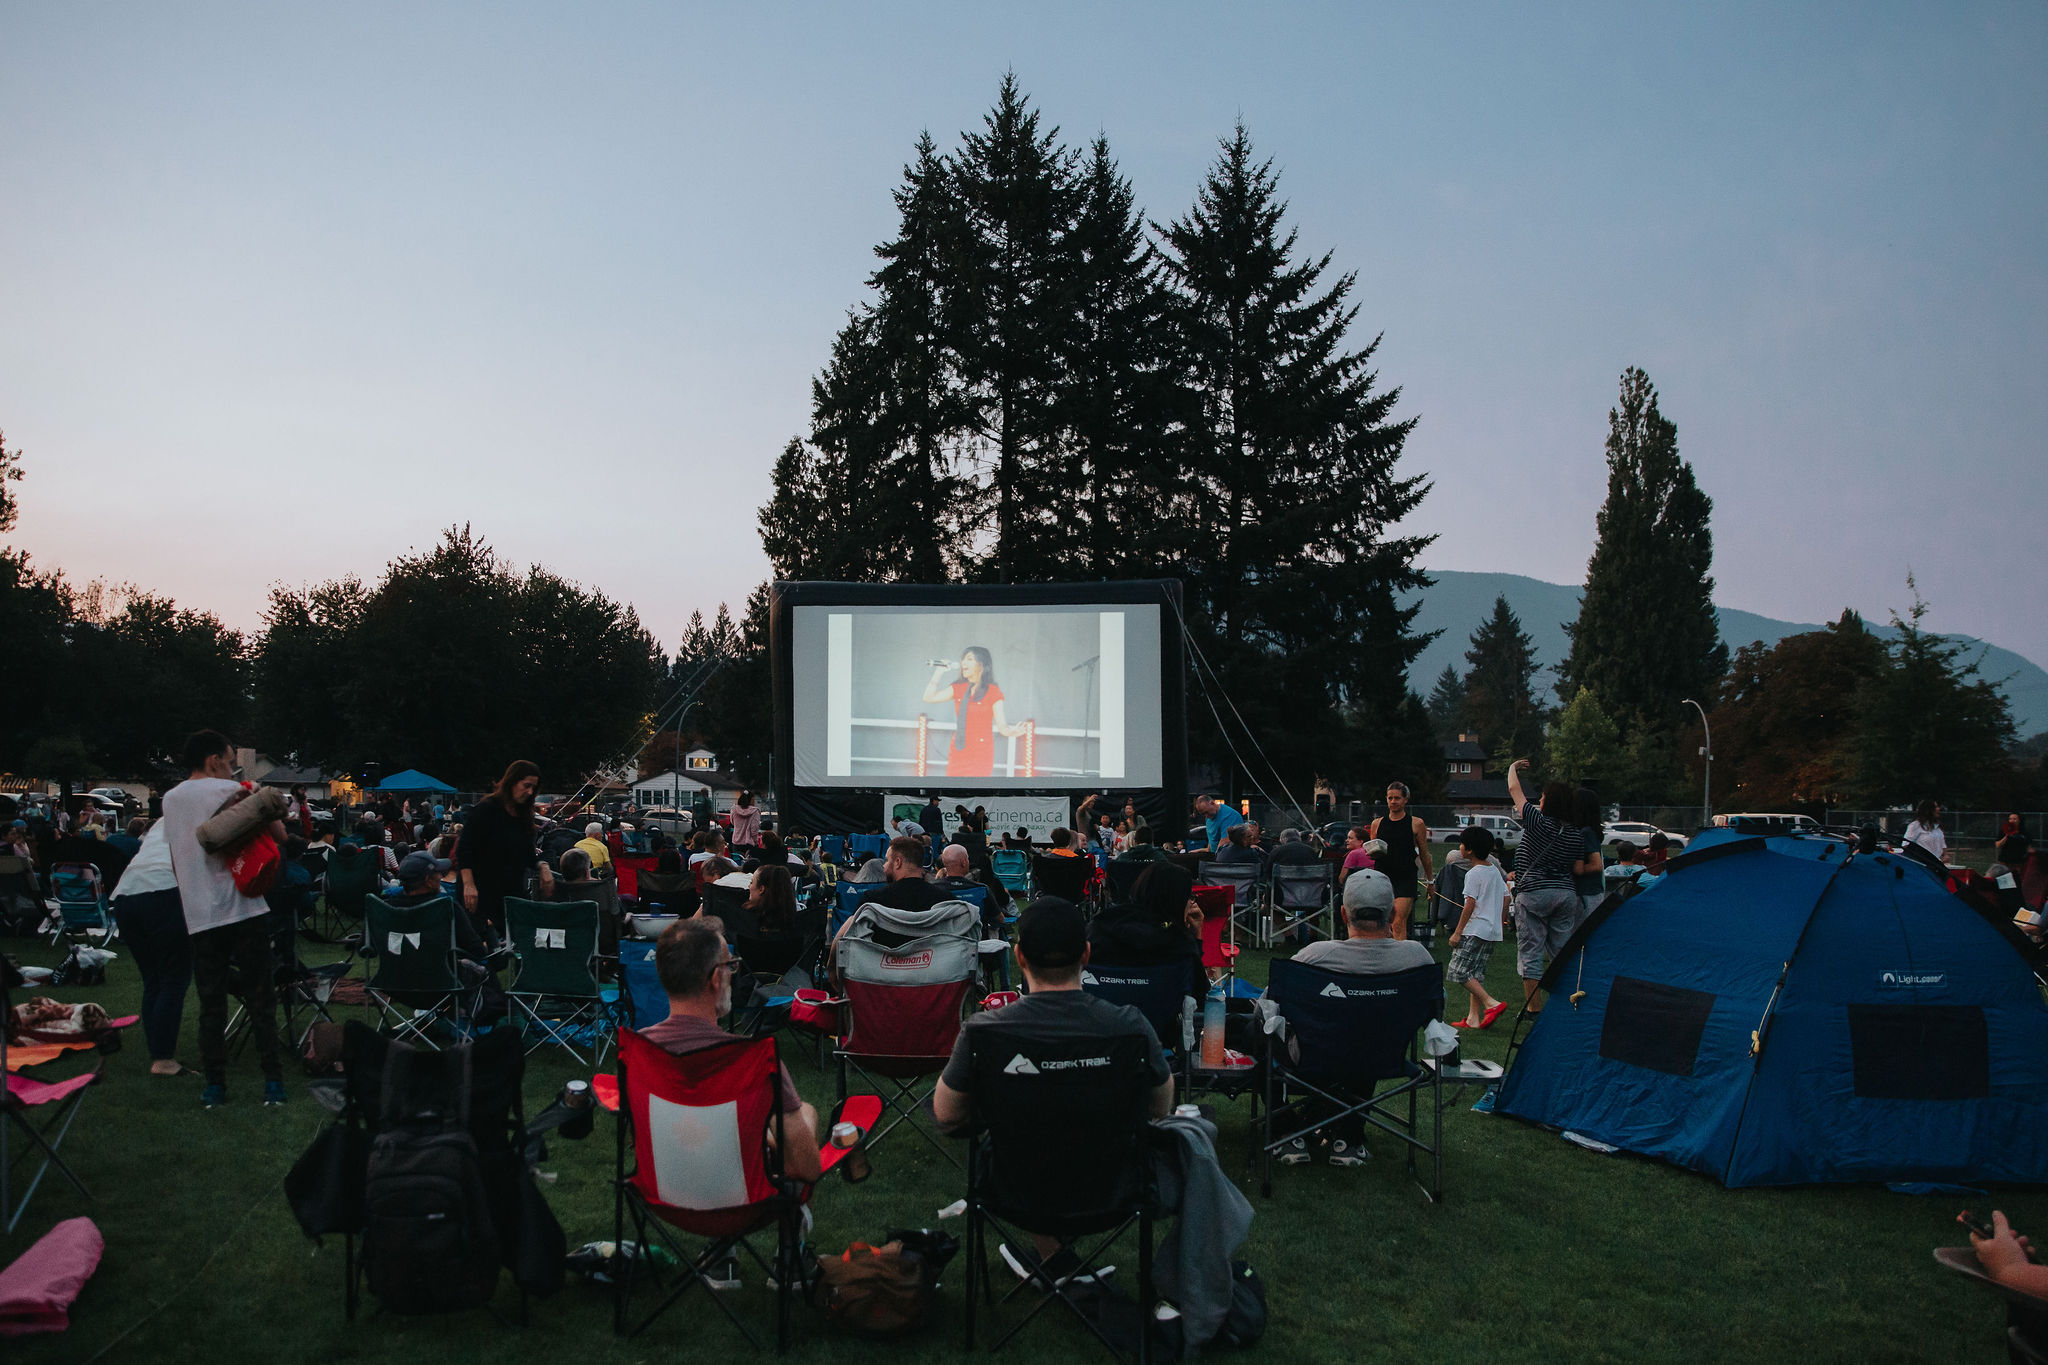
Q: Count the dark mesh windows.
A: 2